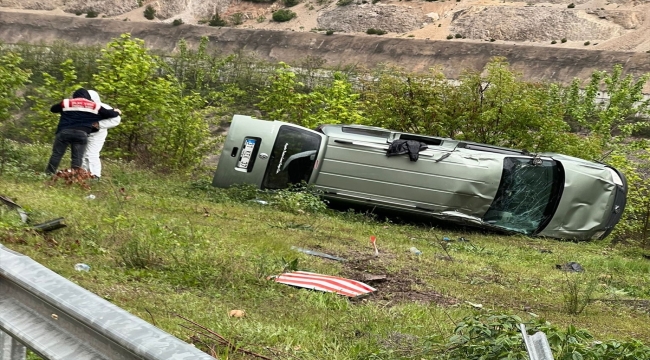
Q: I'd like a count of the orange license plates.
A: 0